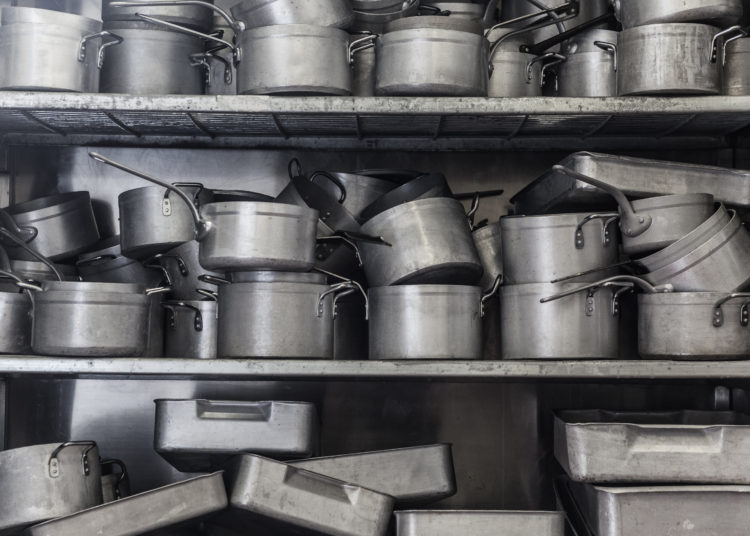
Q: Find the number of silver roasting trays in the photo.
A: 8